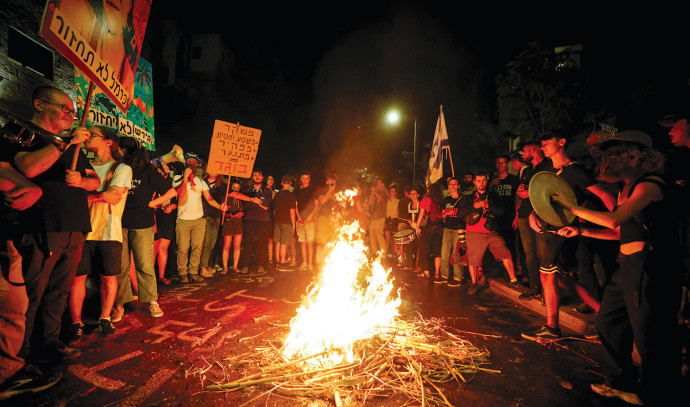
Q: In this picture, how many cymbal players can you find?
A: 1